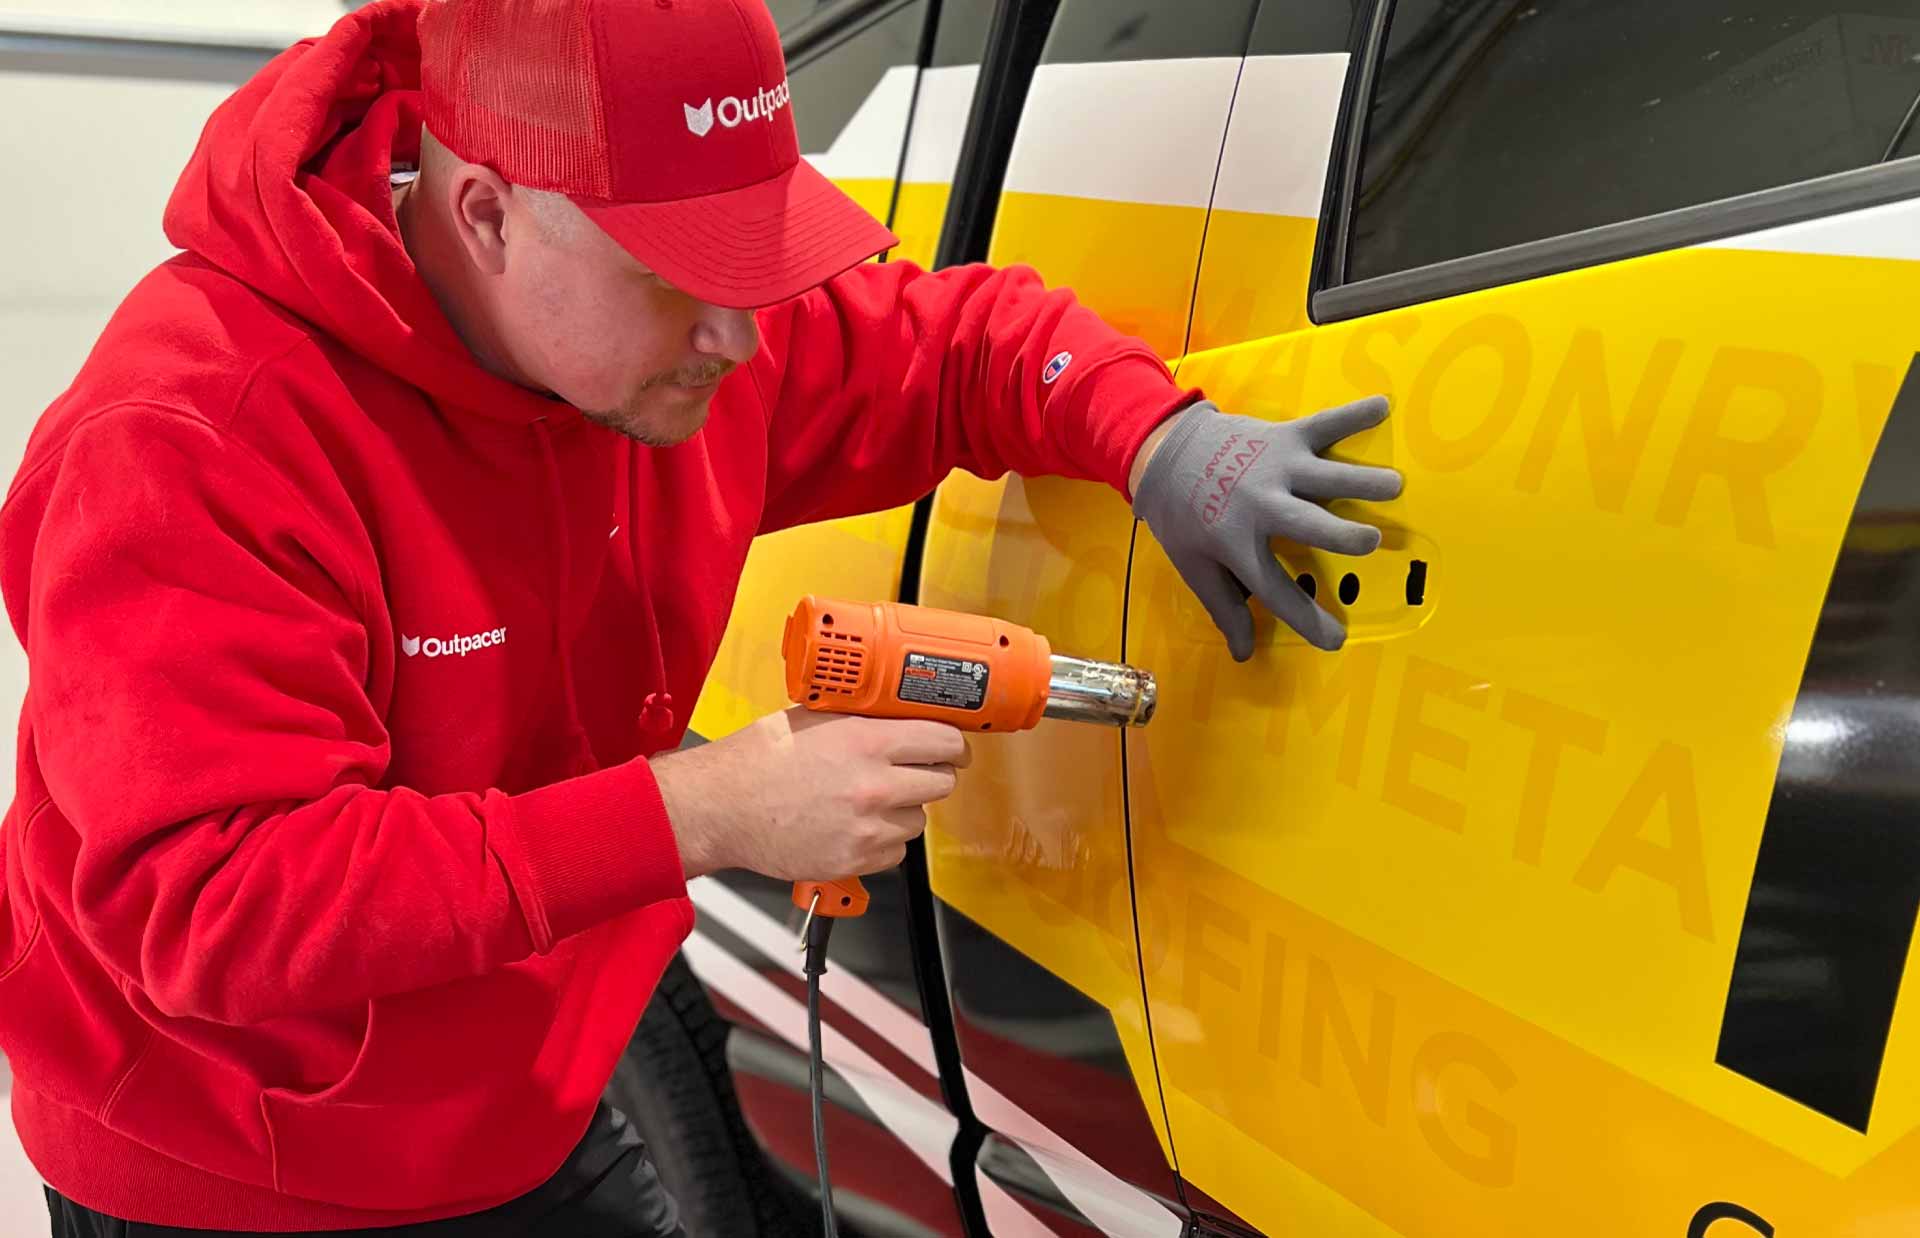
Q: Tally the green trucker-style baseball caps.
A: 0